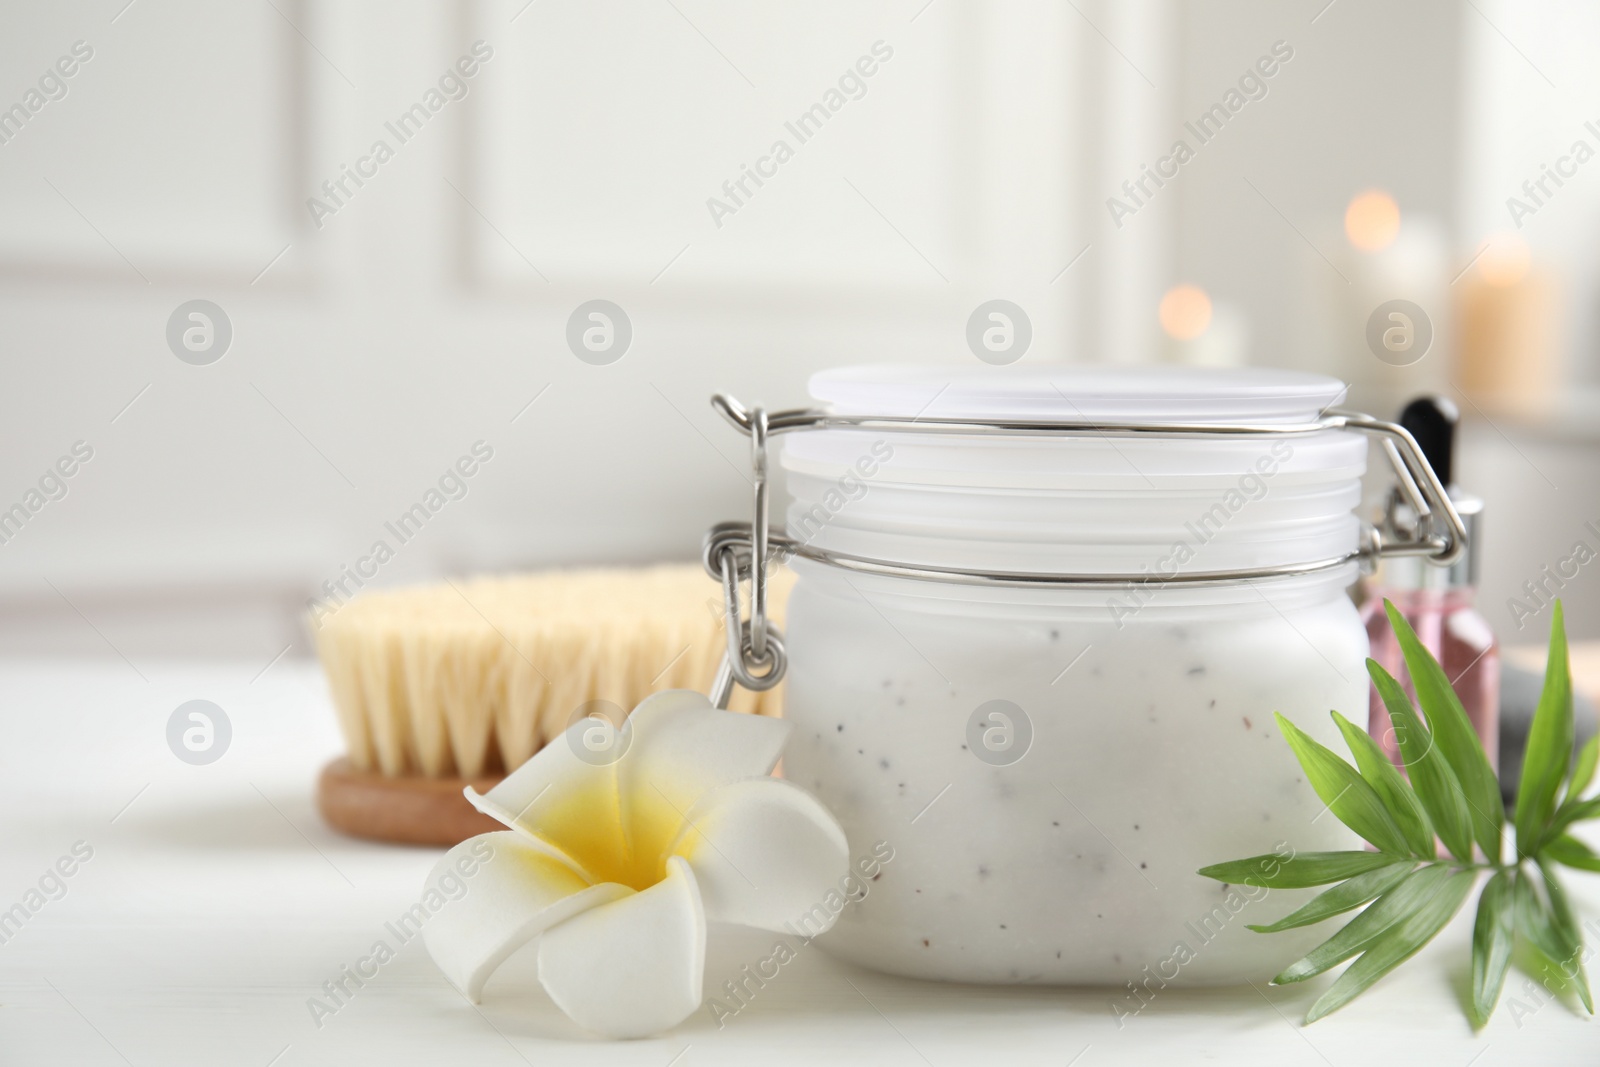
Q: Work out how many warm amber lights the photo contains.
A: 3